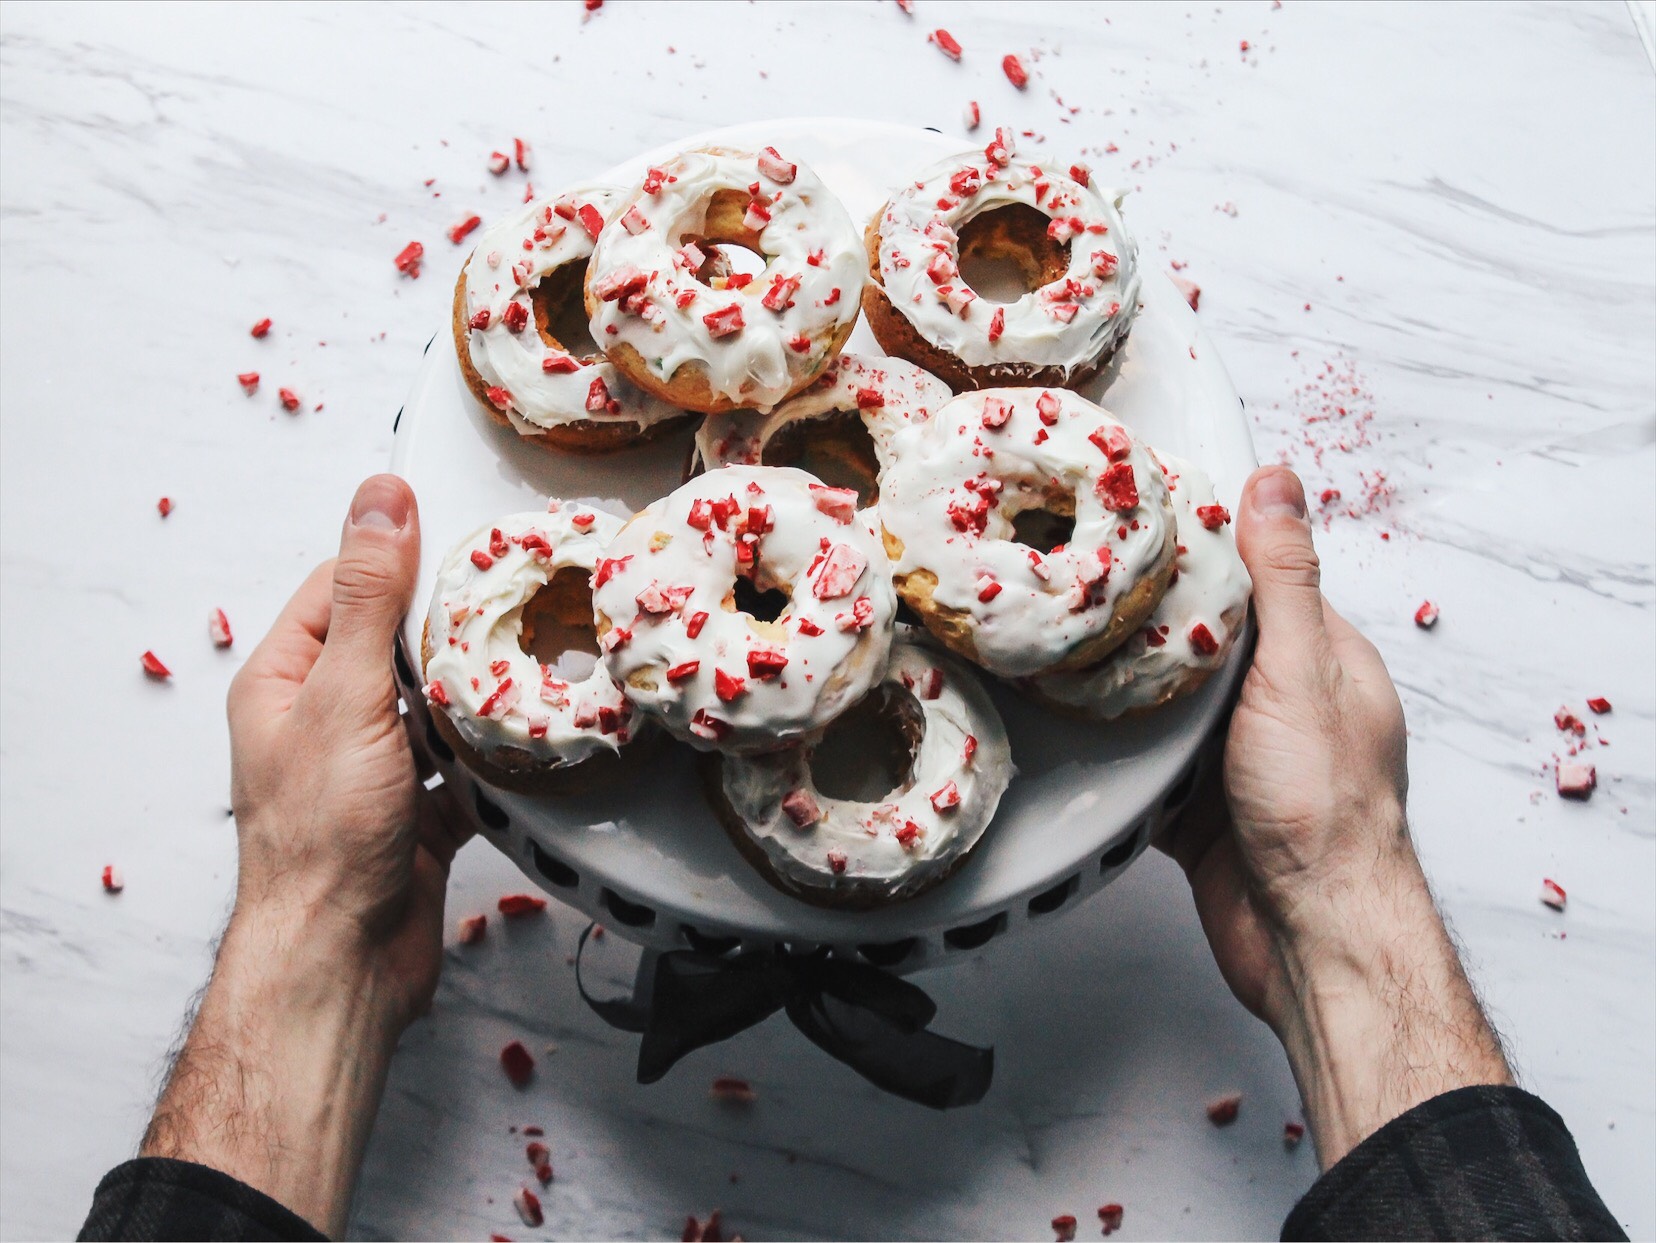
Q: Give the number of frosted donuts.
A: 9